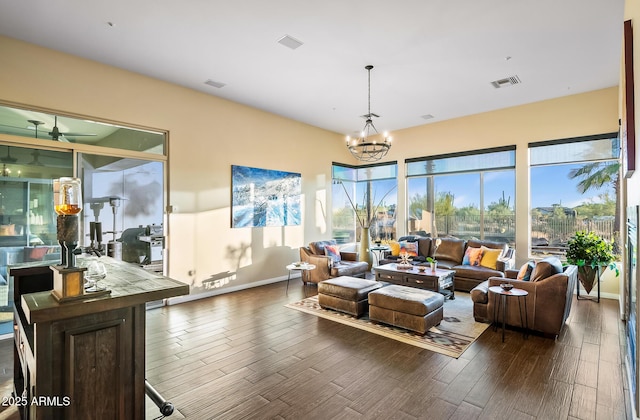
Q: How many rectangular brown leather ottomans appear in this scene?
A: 2